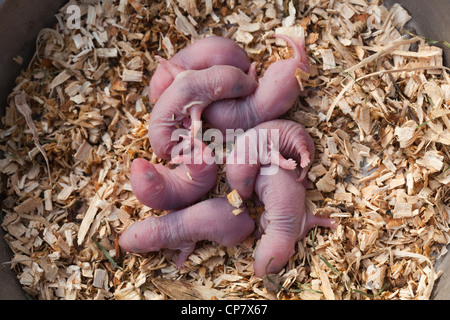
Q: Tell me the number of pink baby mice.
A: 7